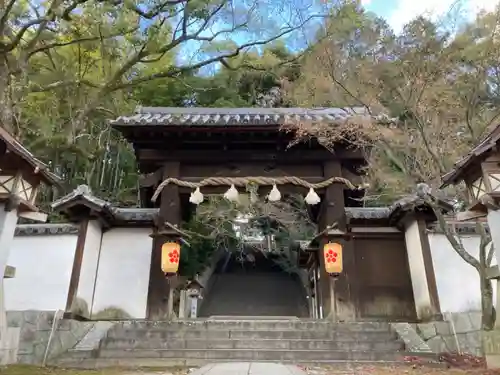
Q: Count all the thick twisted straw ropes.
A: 1